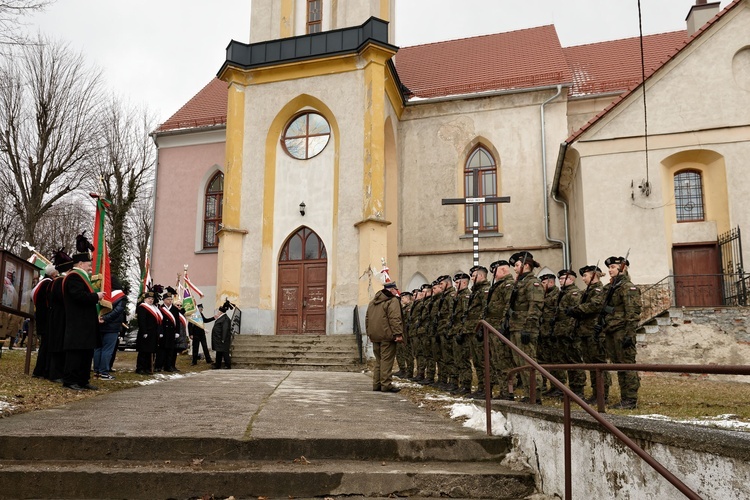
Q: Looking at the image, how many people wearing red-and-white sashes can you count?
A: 6